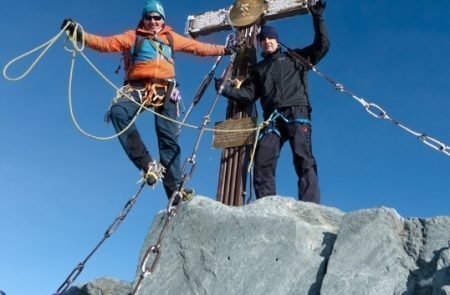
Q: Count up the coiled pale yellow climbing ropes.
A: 1